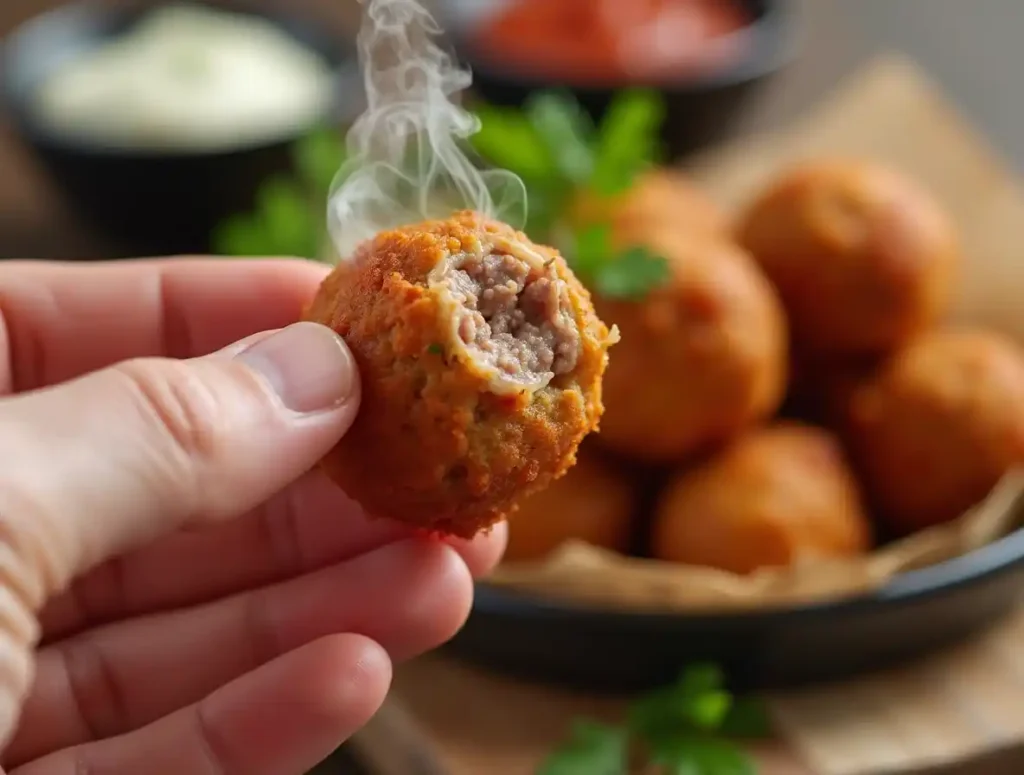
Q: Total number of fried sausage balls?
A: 7